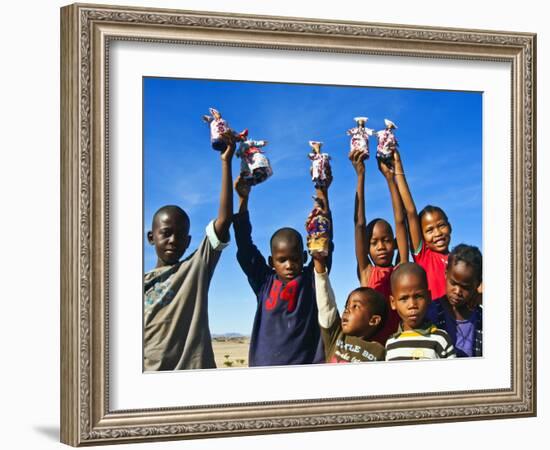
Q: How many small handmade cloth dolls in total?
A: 6